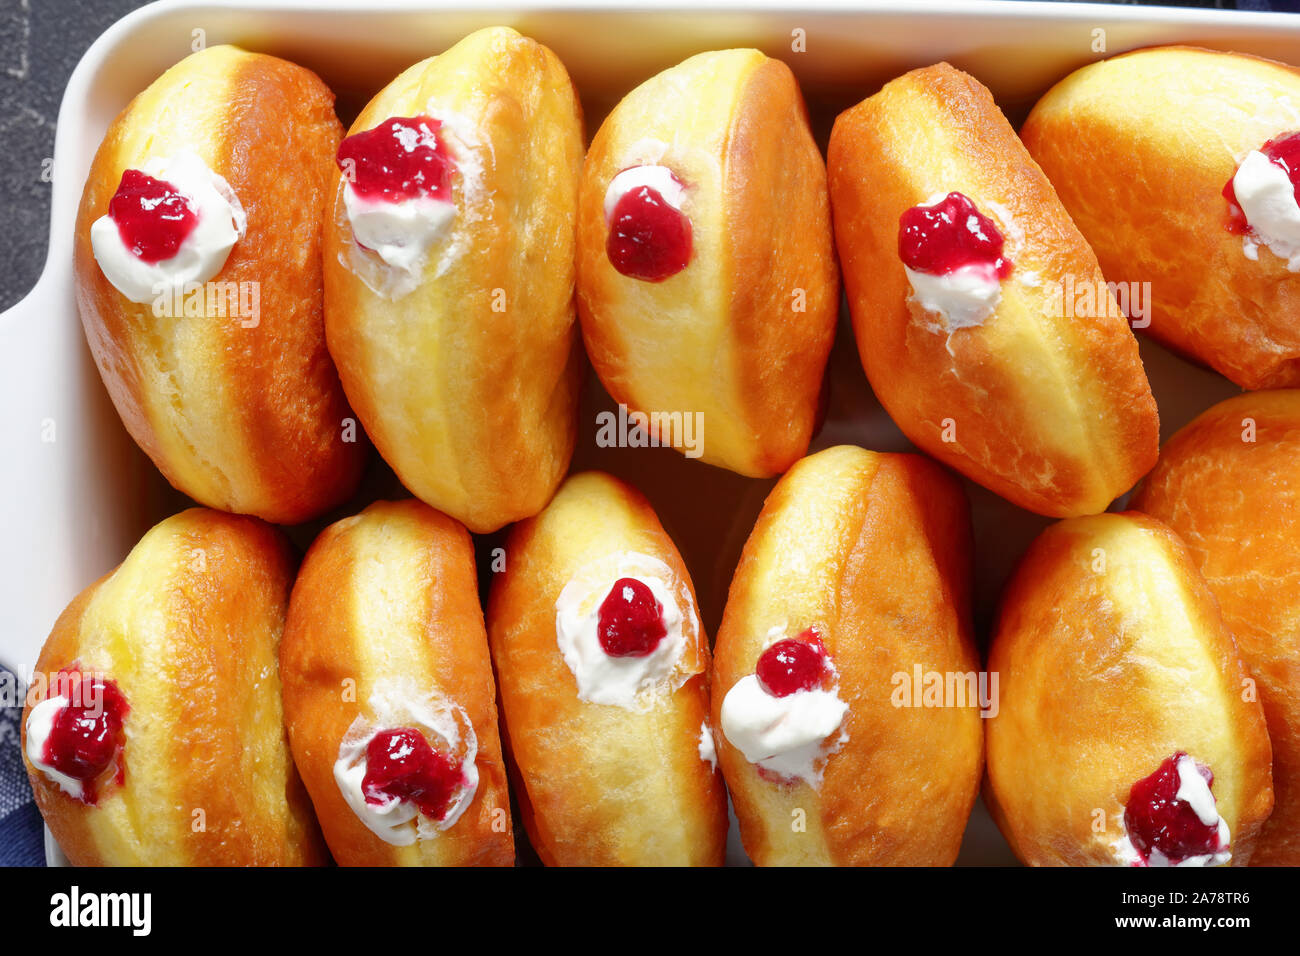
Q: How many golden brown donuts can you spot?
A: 11